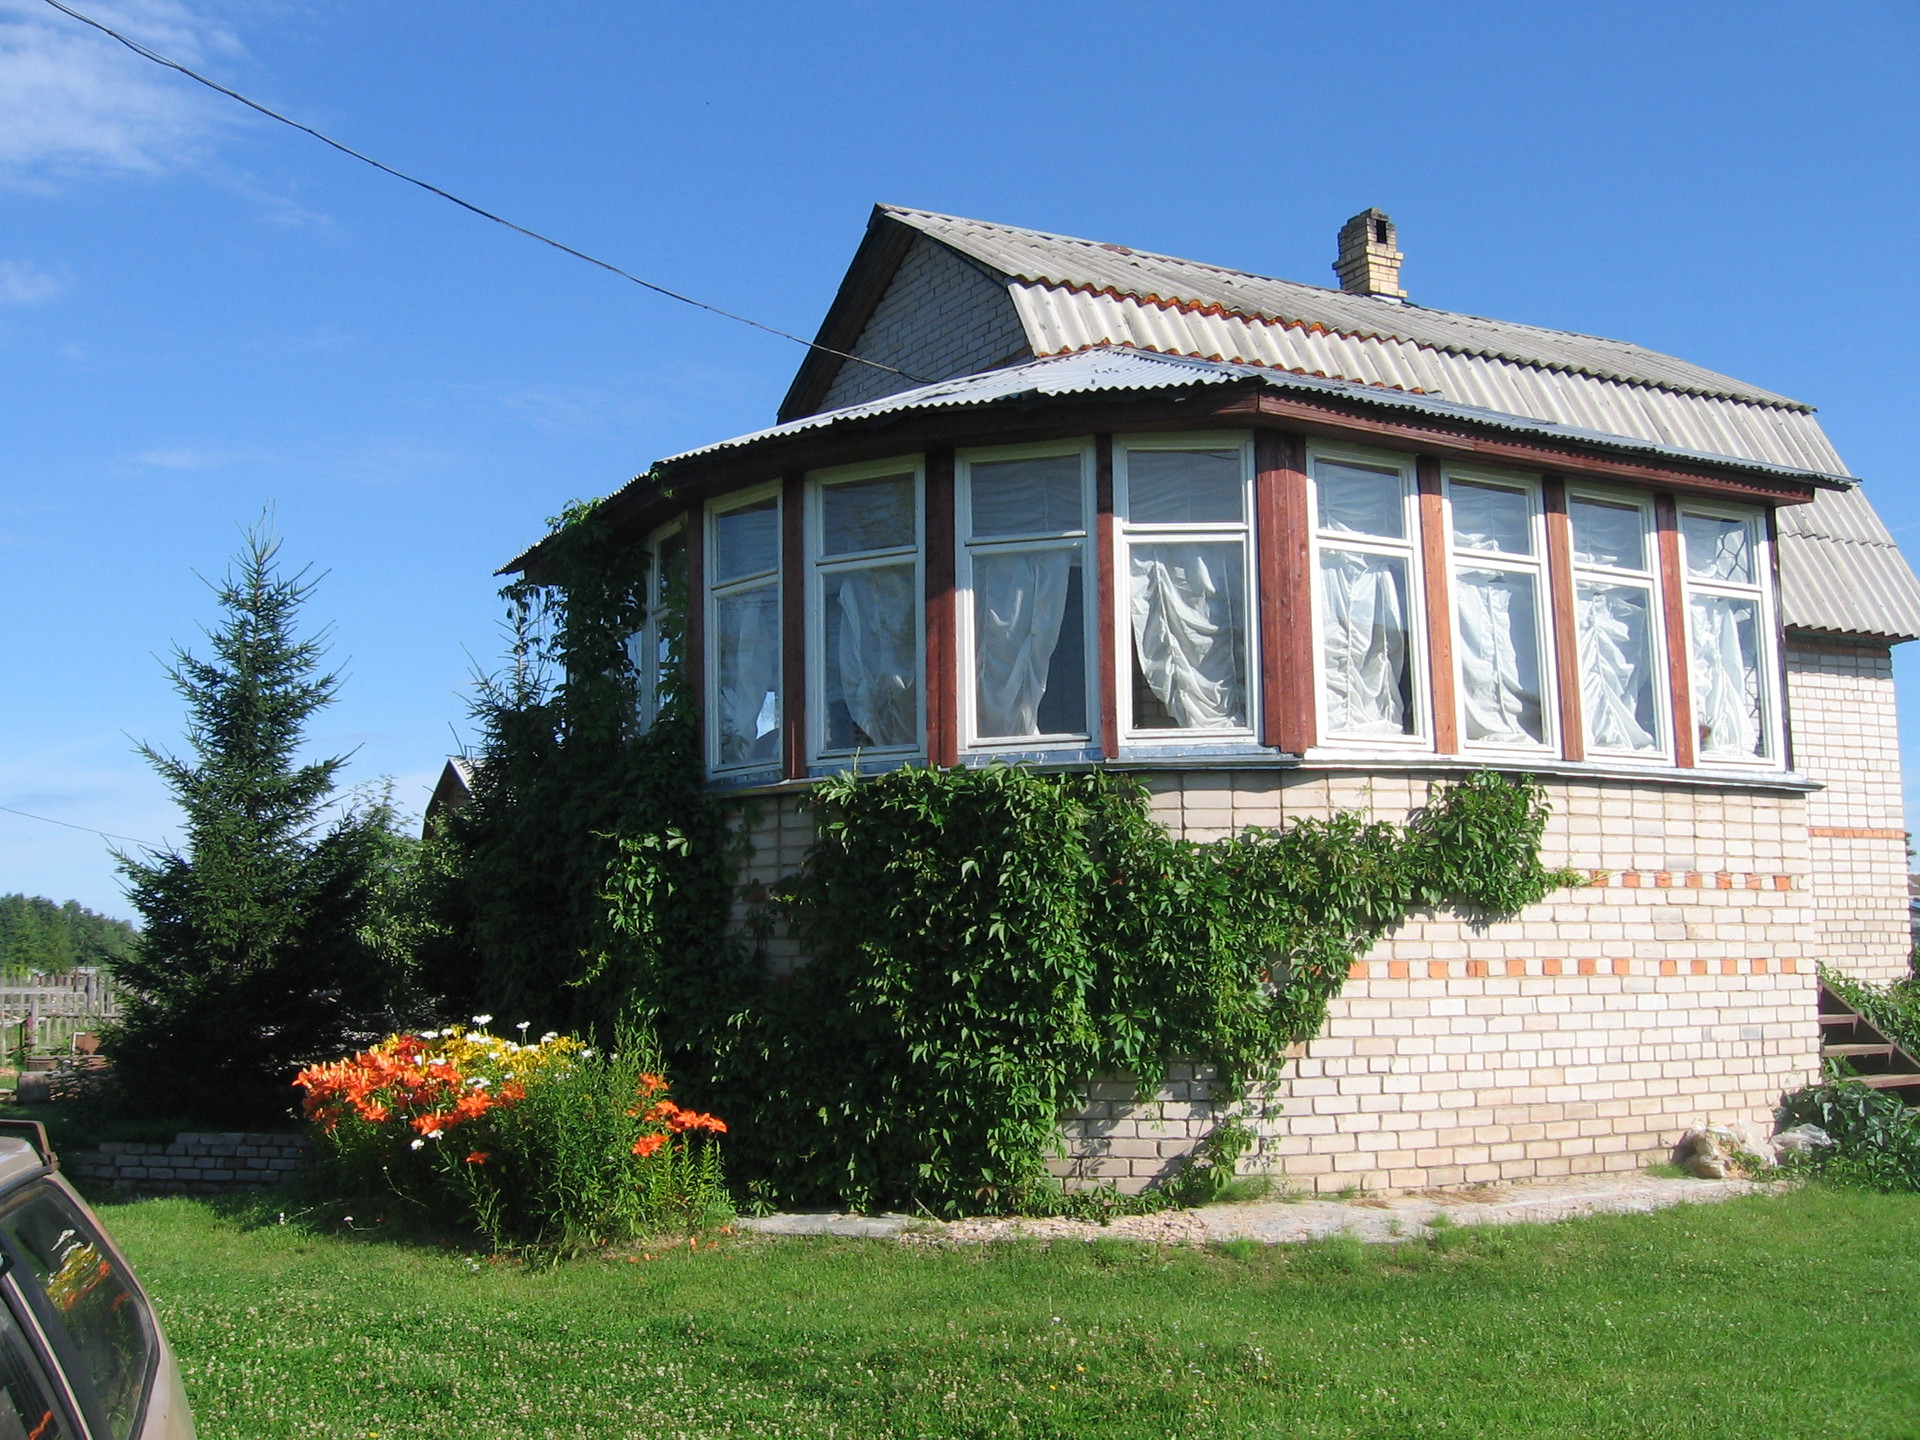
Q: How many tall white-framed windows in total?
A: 9